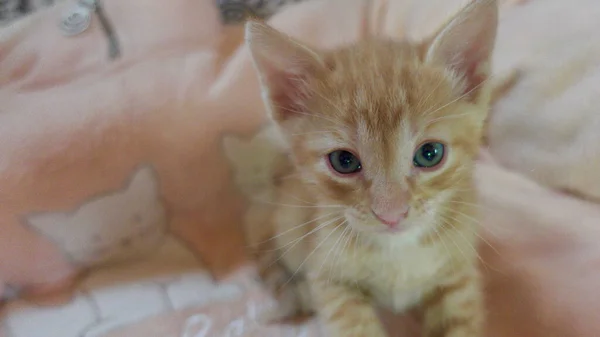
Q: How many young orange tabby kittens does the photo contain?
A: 1